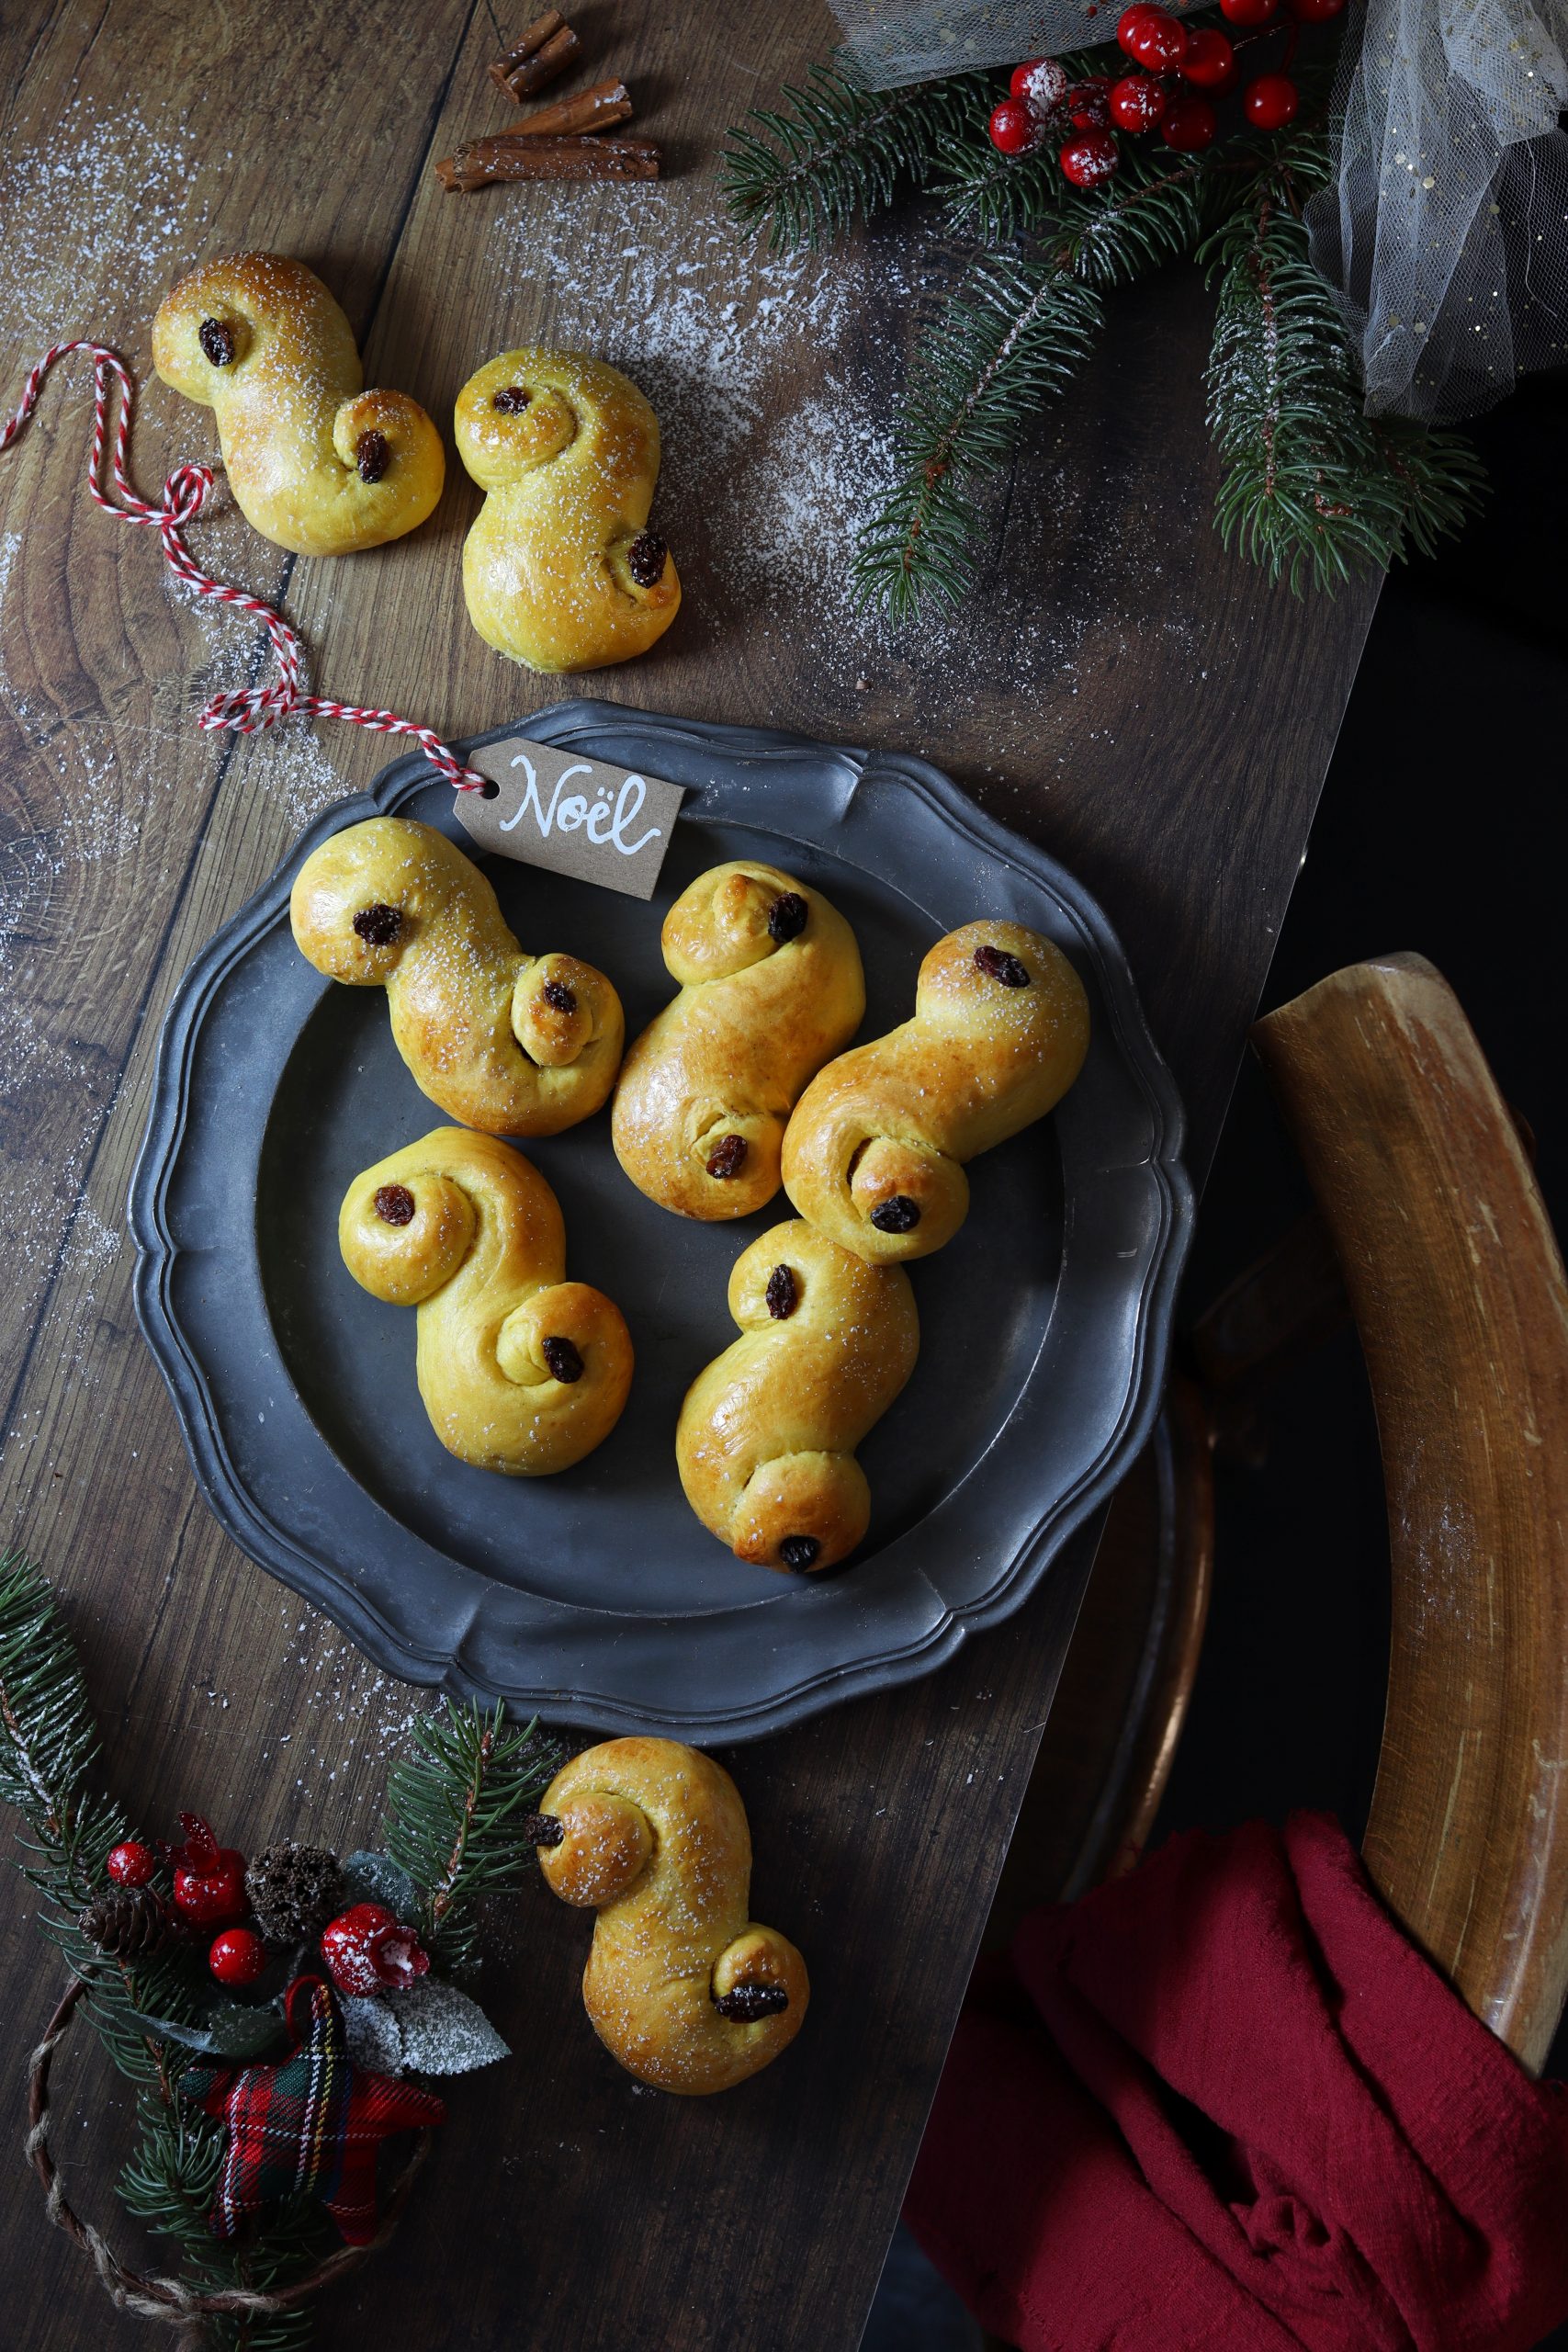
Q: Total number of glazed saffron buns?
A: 8